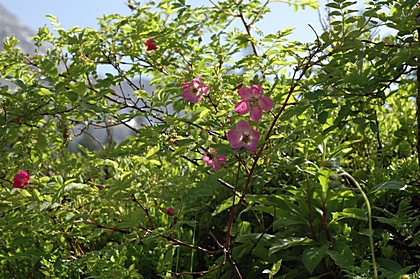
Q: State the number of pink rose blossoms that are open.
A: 4